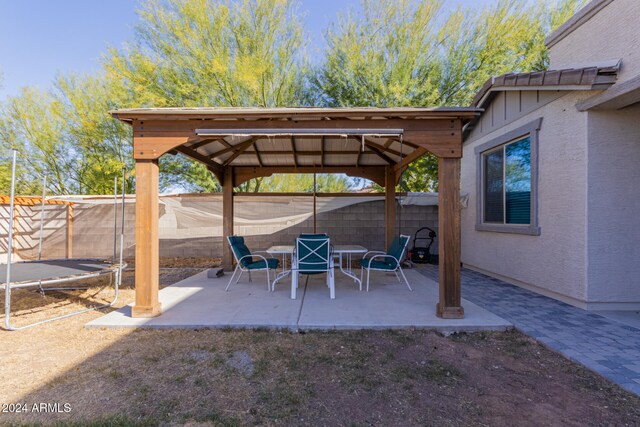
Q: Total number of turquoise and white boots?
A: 0